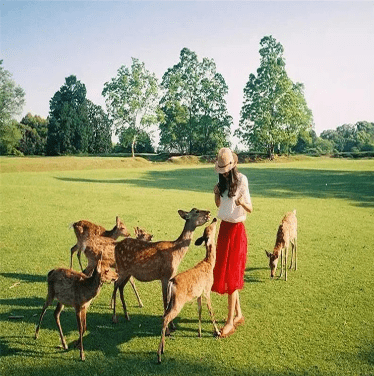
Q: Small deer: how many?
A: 5